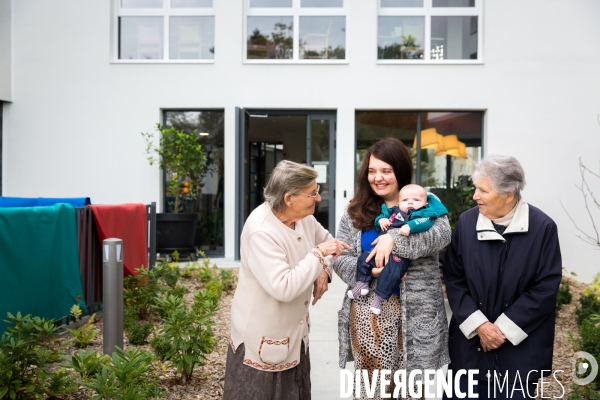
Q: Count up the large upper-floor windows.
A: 3